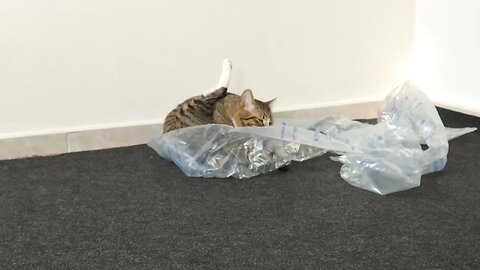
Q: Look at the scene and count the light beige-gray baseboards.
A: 1